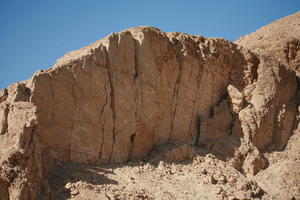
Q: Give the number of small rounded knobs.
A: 0